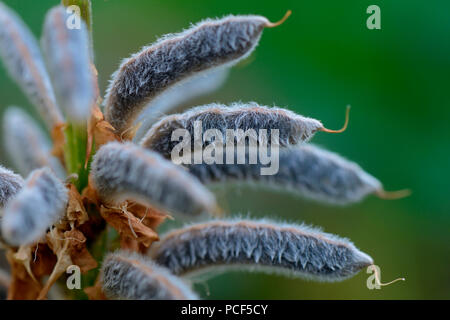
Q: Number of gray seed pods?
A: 12